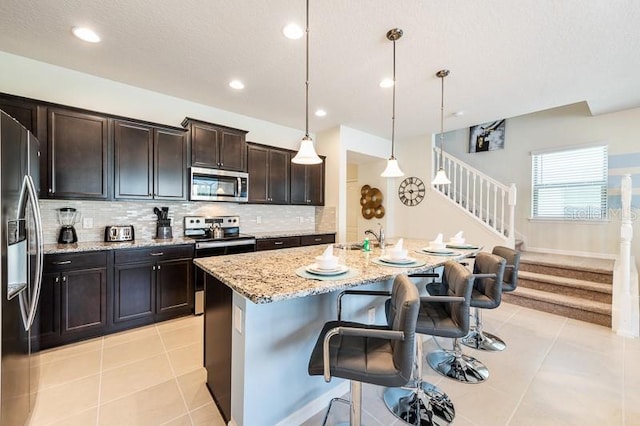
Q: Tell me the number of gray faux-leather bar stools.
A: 4